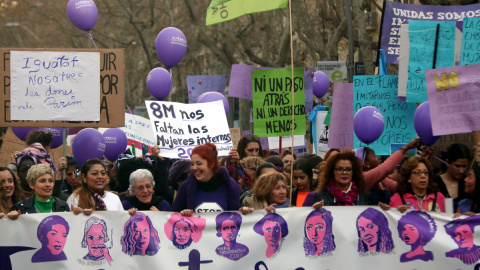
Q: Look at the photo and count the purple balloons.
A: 11